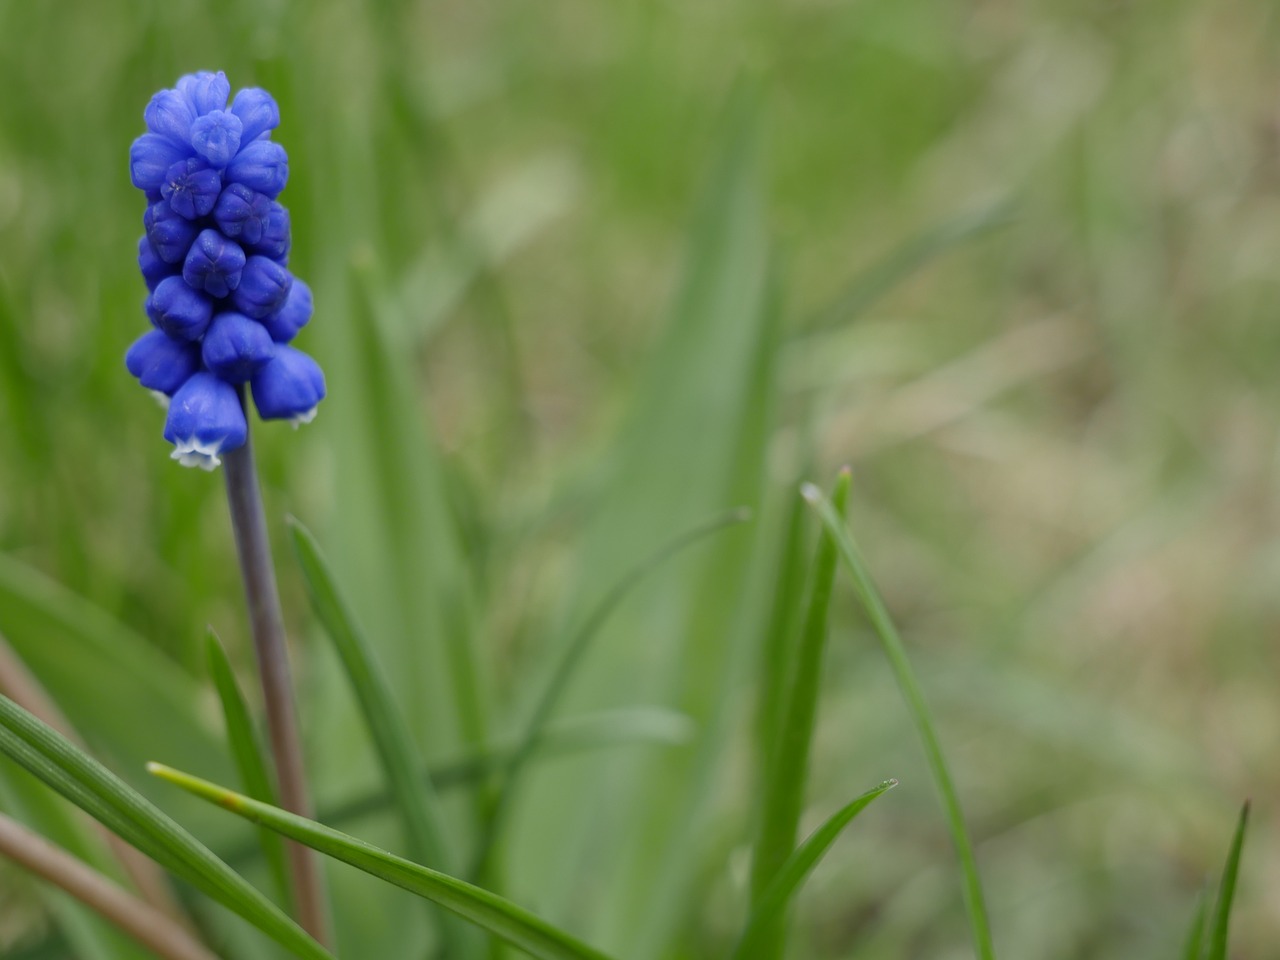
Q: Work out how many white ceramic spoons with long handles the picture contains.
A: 0